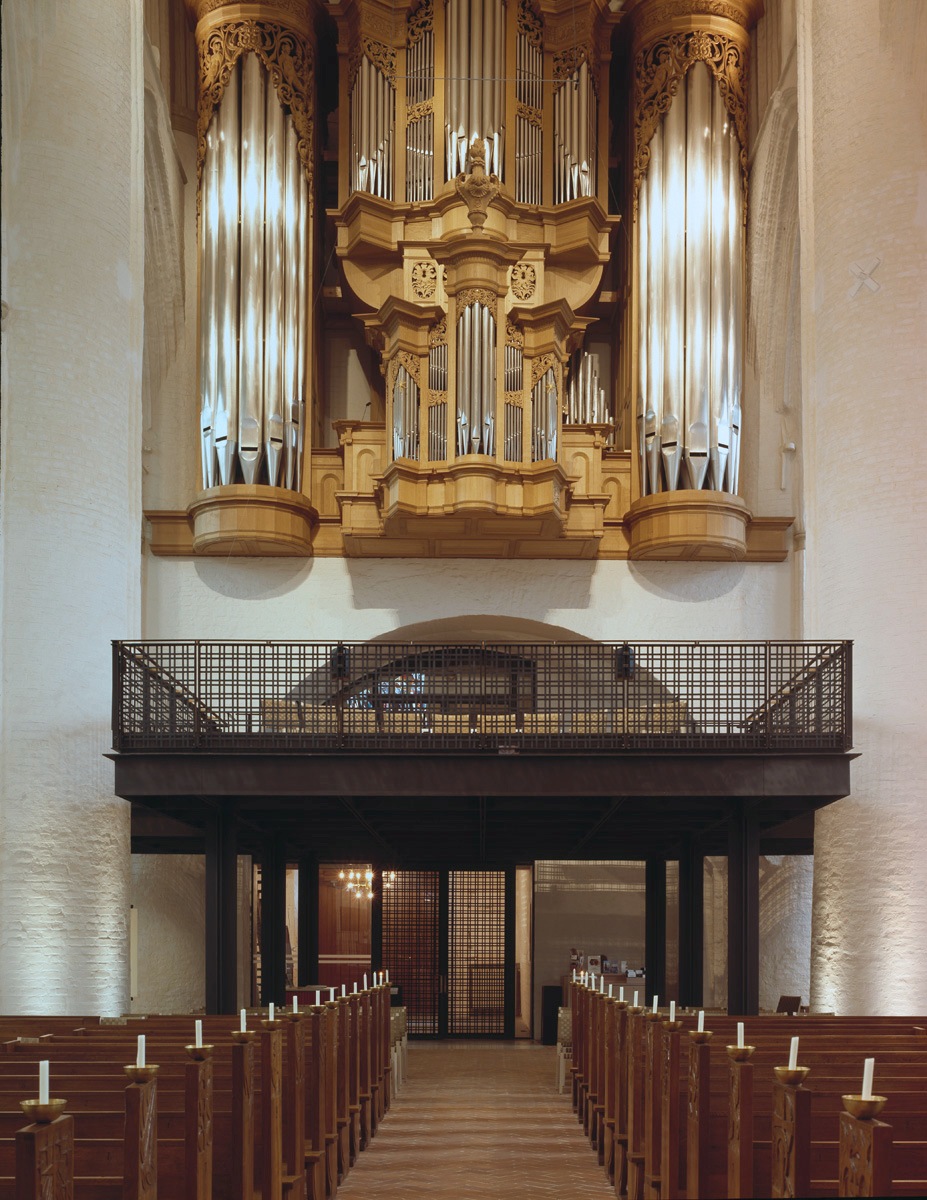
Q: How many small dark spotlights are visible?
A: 2